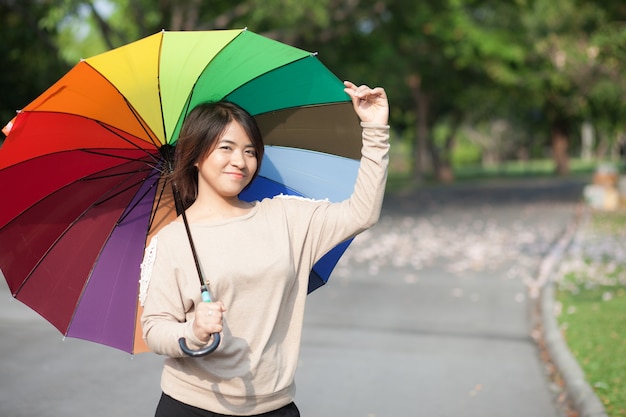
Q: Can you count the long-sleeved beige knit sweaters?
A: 1